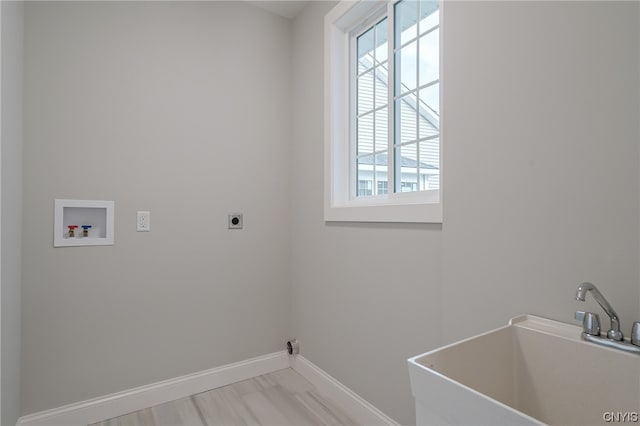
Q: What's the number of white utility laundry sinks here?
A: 1